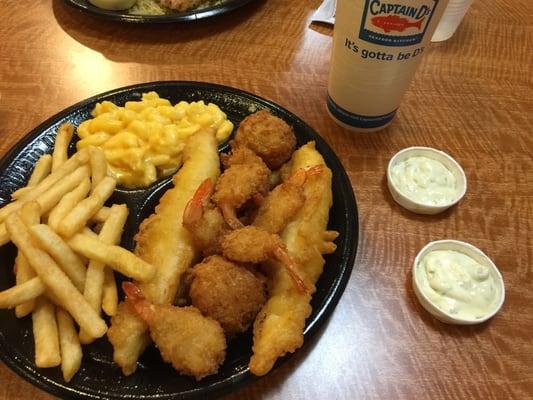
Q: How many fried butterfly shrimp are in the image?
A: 5